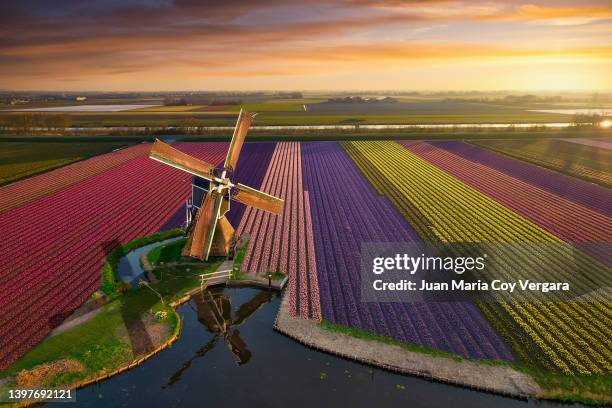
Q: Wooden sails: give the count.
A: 4